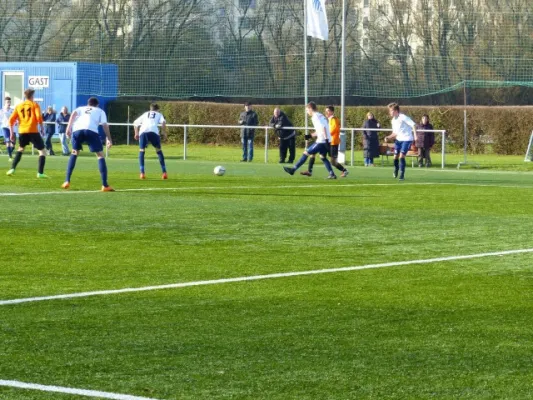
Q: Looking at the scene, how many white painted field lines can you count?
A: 3